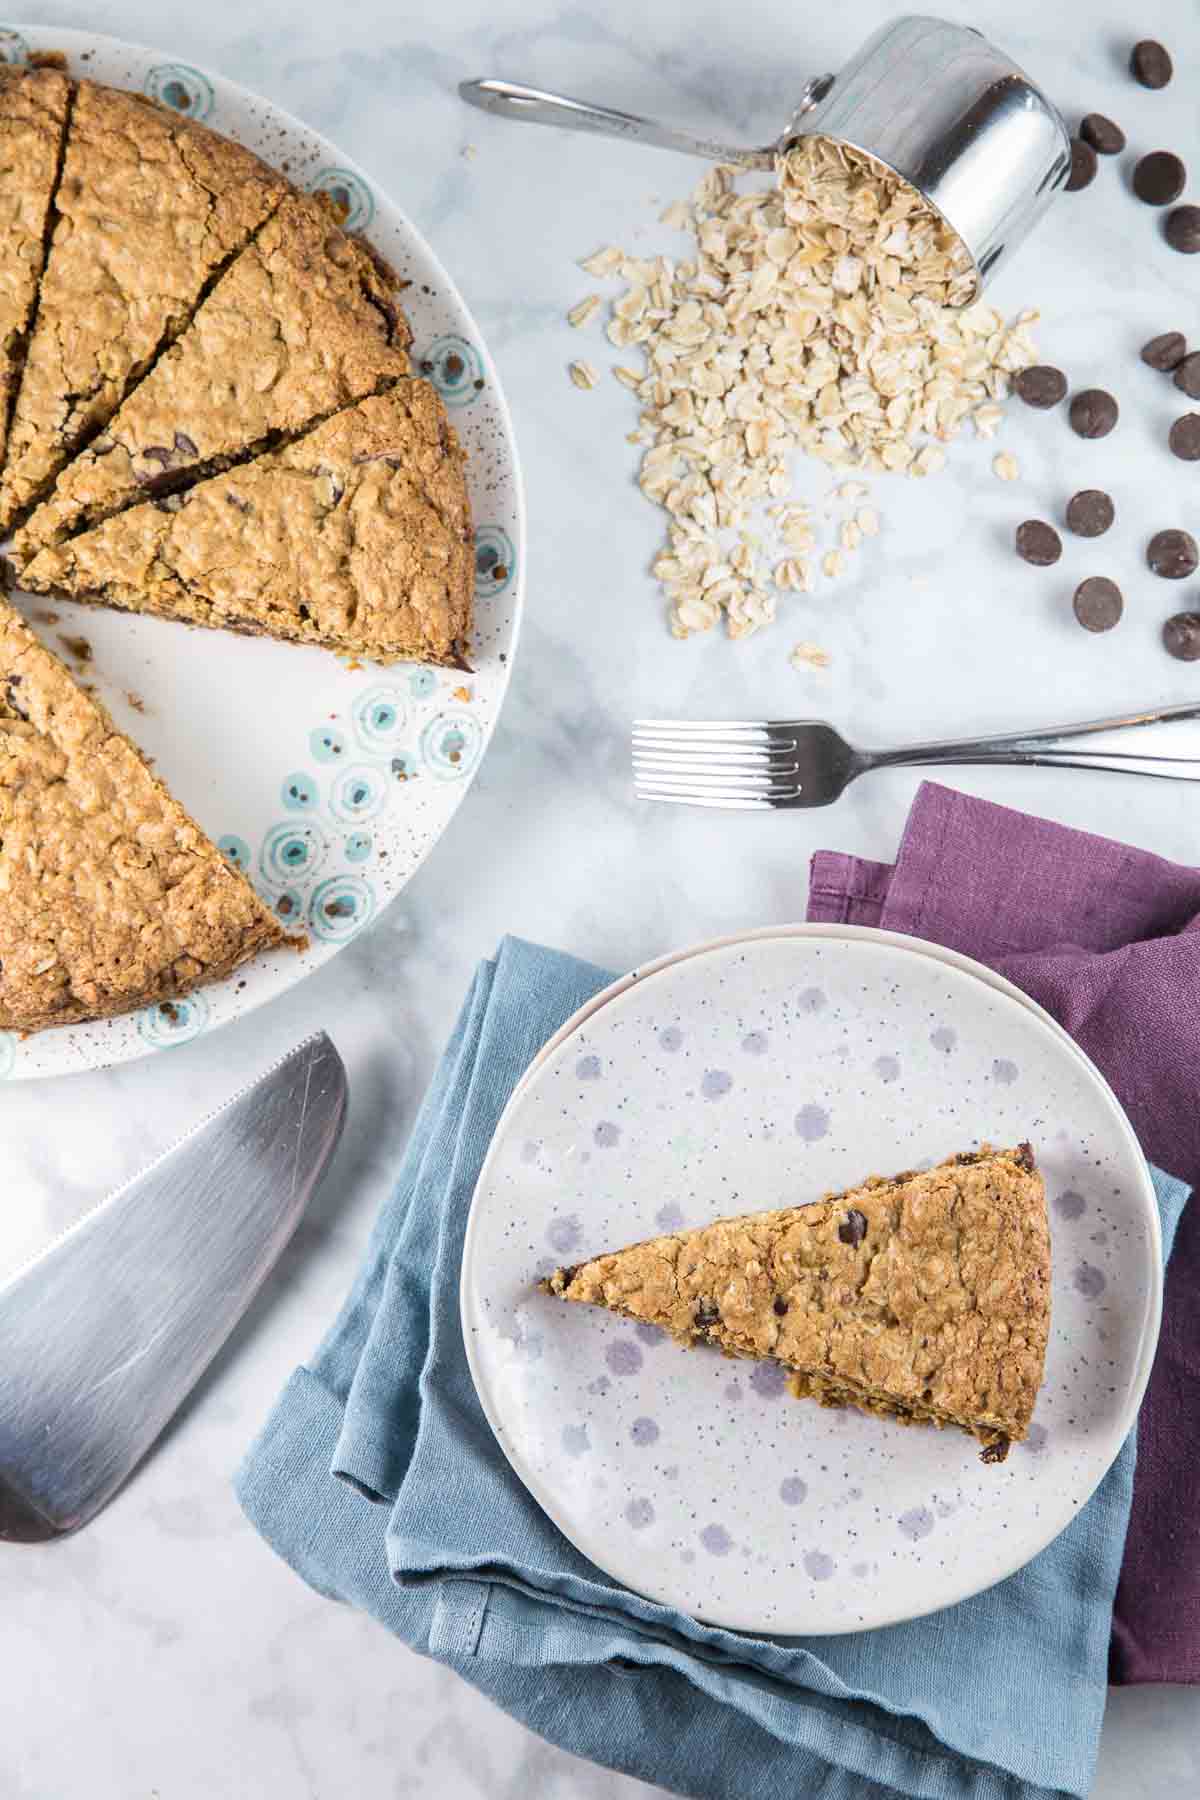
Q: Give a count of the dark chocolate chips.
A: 15